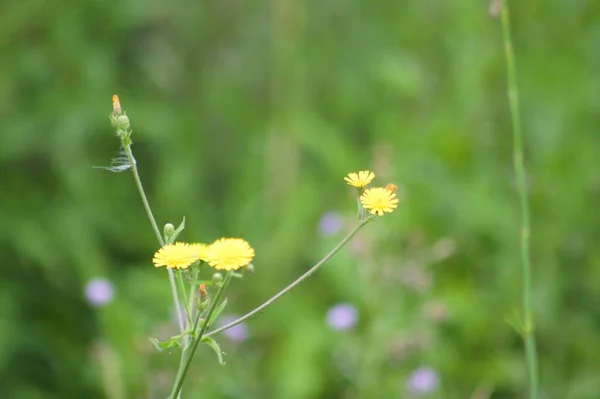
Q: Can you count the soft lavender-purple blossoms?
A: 5